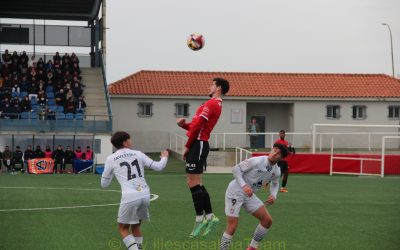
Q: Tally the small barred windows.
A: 5